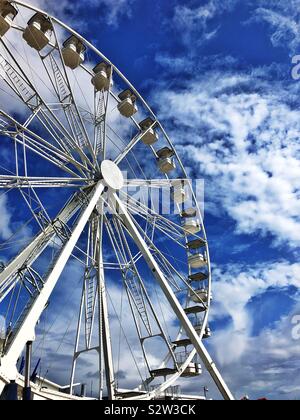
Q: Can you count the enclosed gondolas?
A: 14